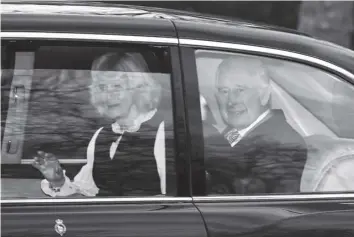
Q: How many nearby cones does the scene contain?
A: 0